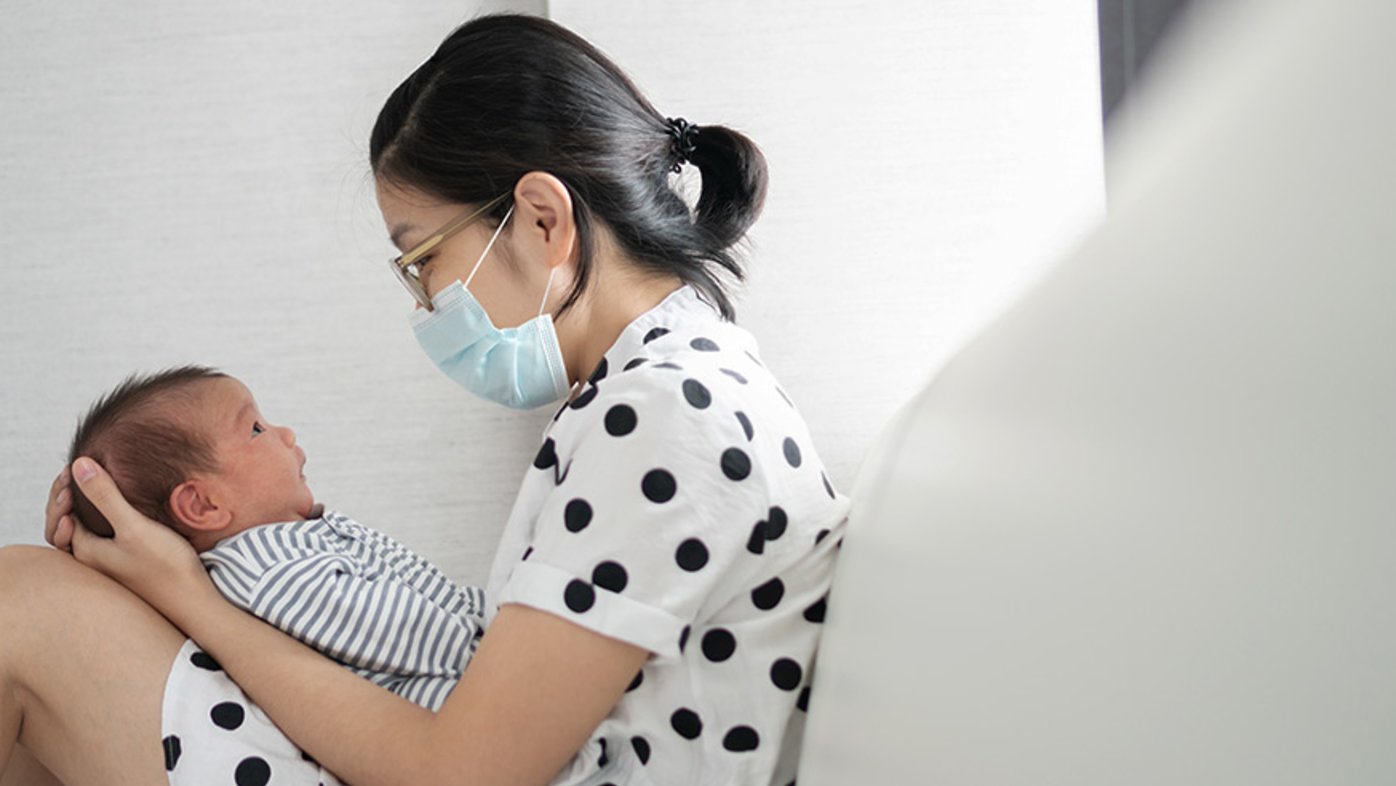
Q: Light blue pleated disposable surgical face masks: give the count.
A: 1